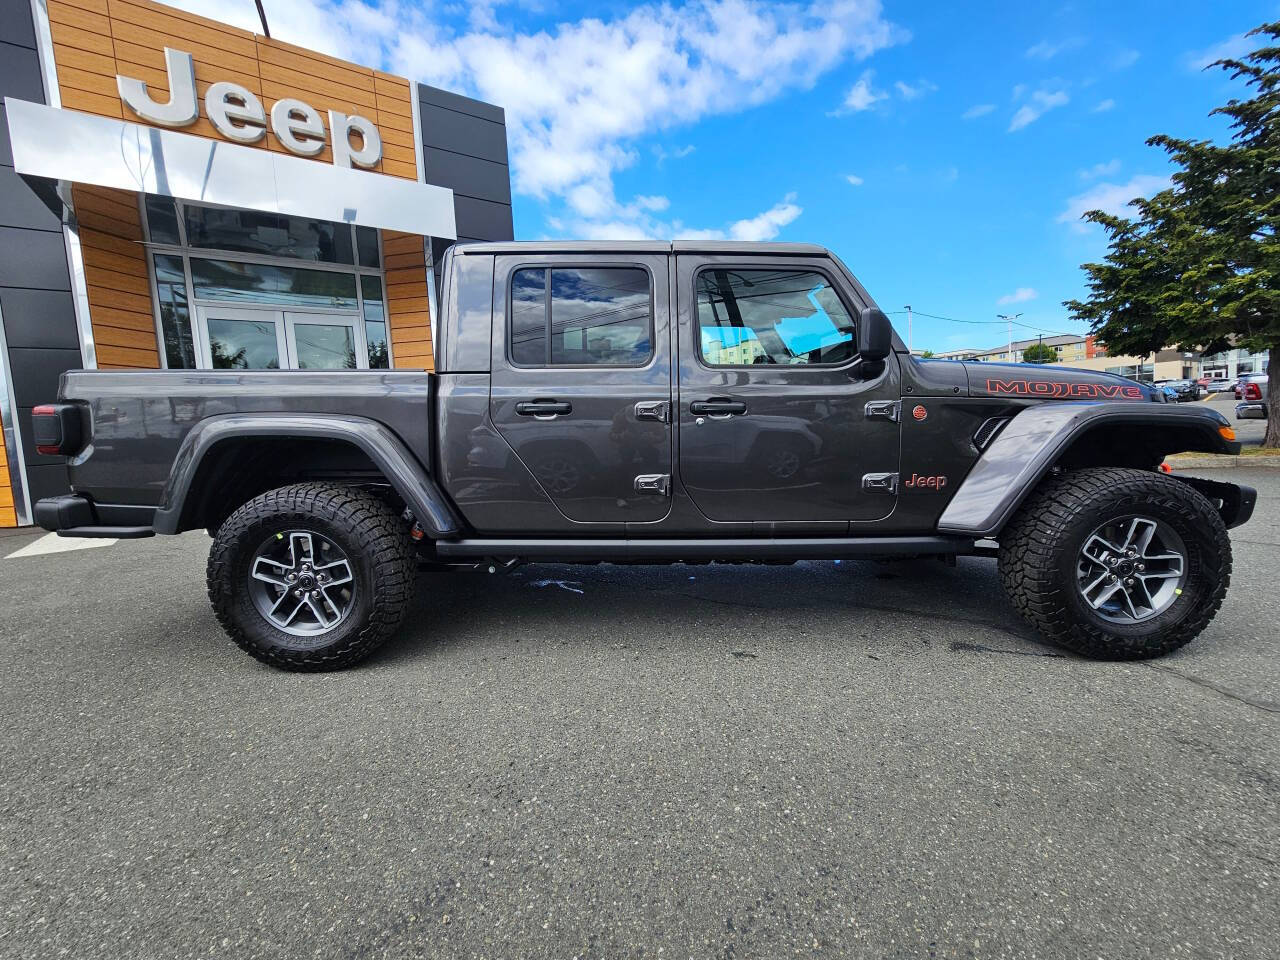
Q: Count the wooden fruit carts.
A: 0